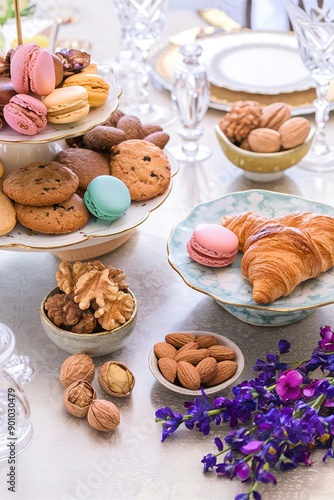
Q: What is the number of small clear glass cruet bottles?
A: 1